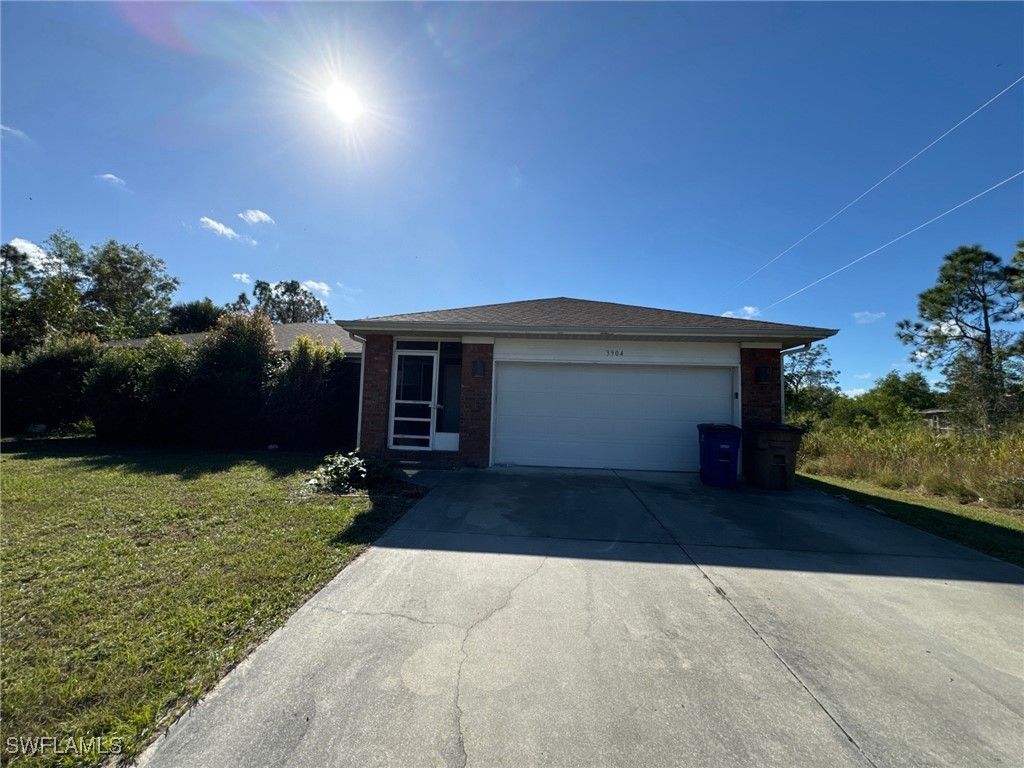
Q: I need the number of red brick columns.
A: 3